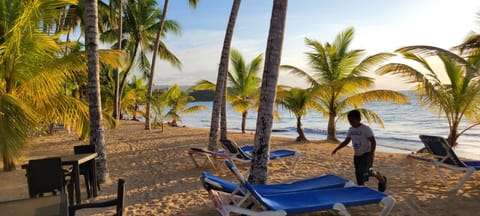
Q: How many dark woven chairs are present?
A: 3